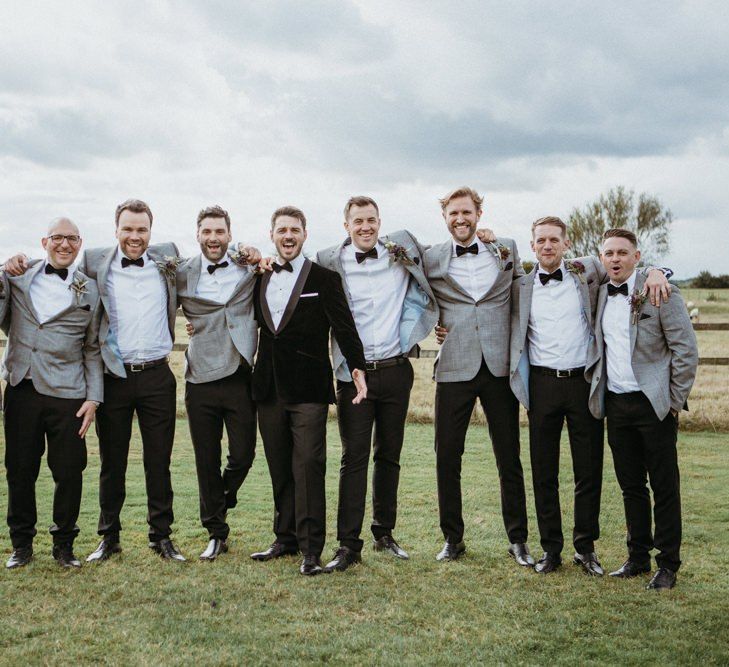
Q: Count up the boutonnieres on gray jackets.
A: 7